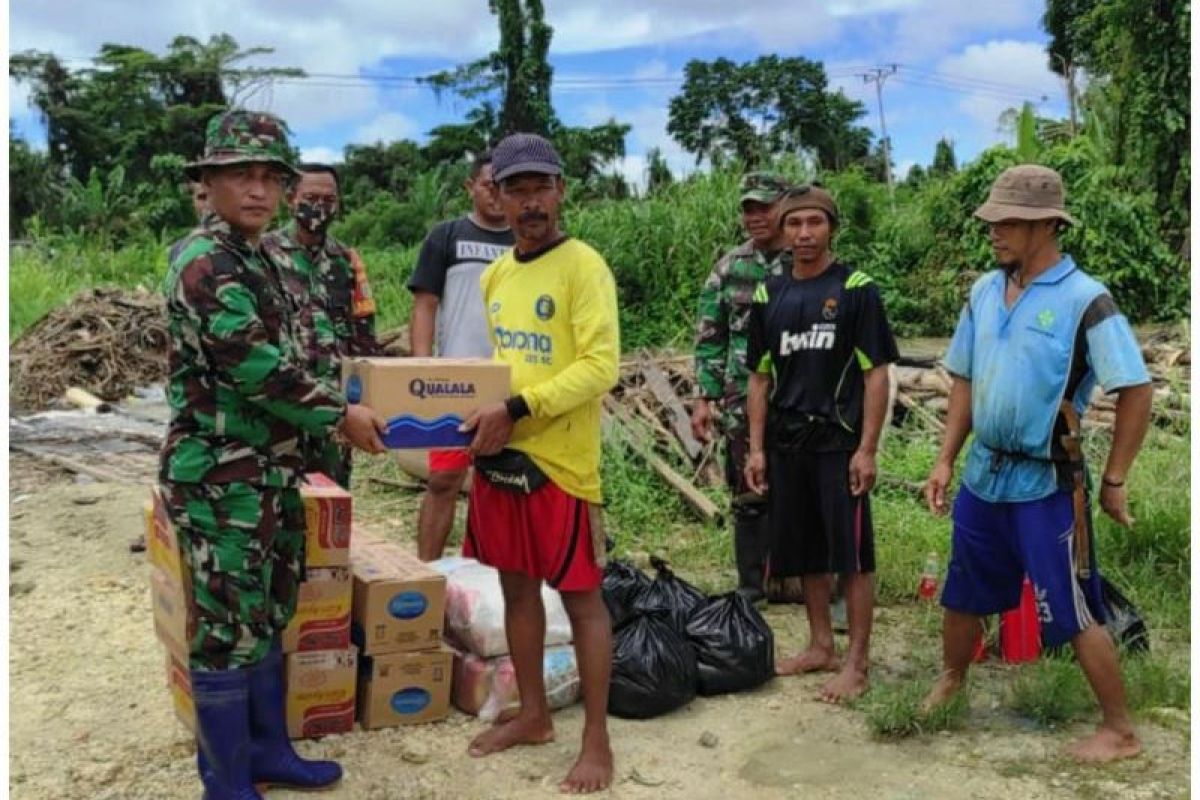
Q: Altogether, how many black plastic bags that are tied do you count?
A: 4